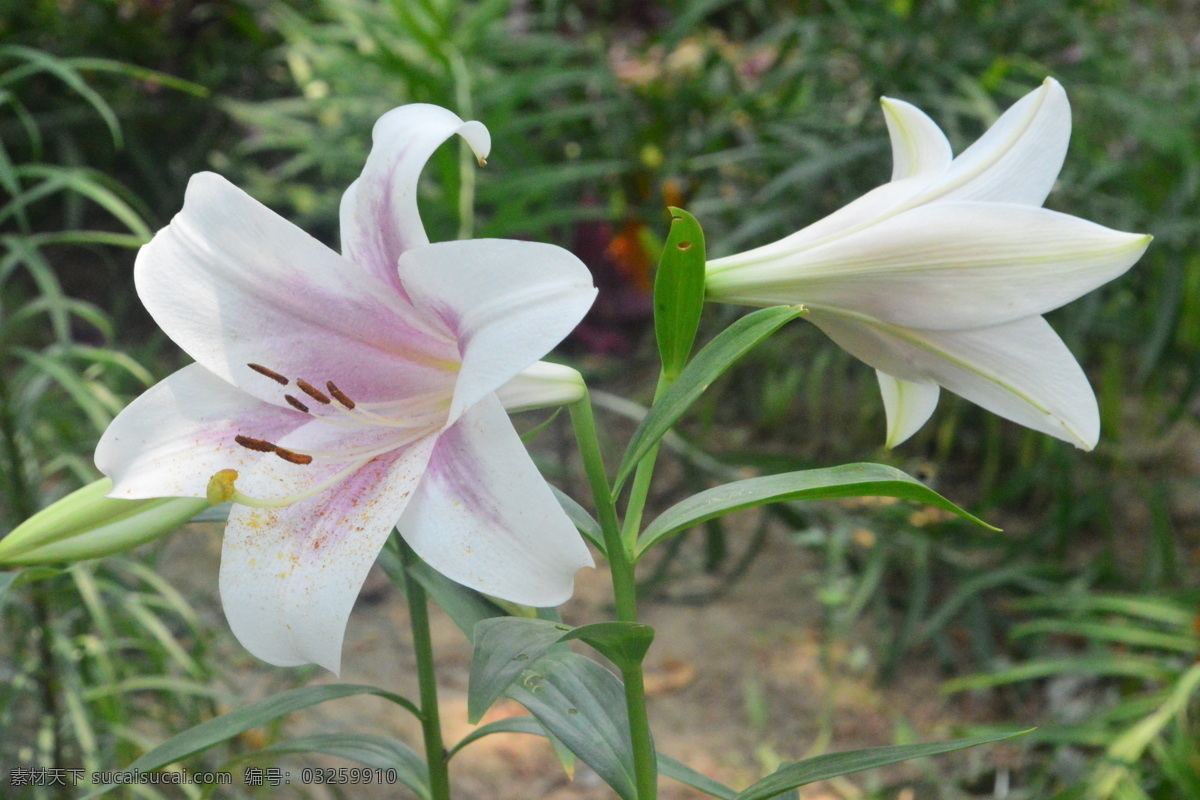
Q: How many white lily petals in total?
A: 11